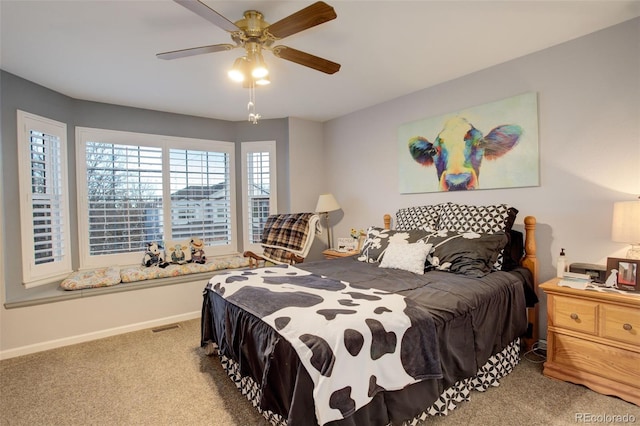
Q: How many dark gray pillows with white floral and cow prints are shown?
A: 2